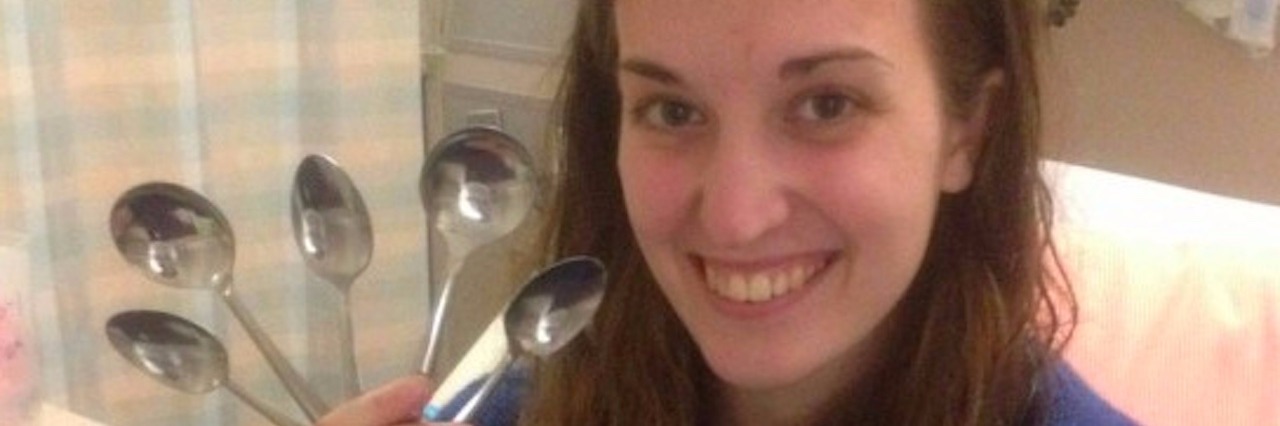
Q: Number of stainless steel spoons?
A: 5